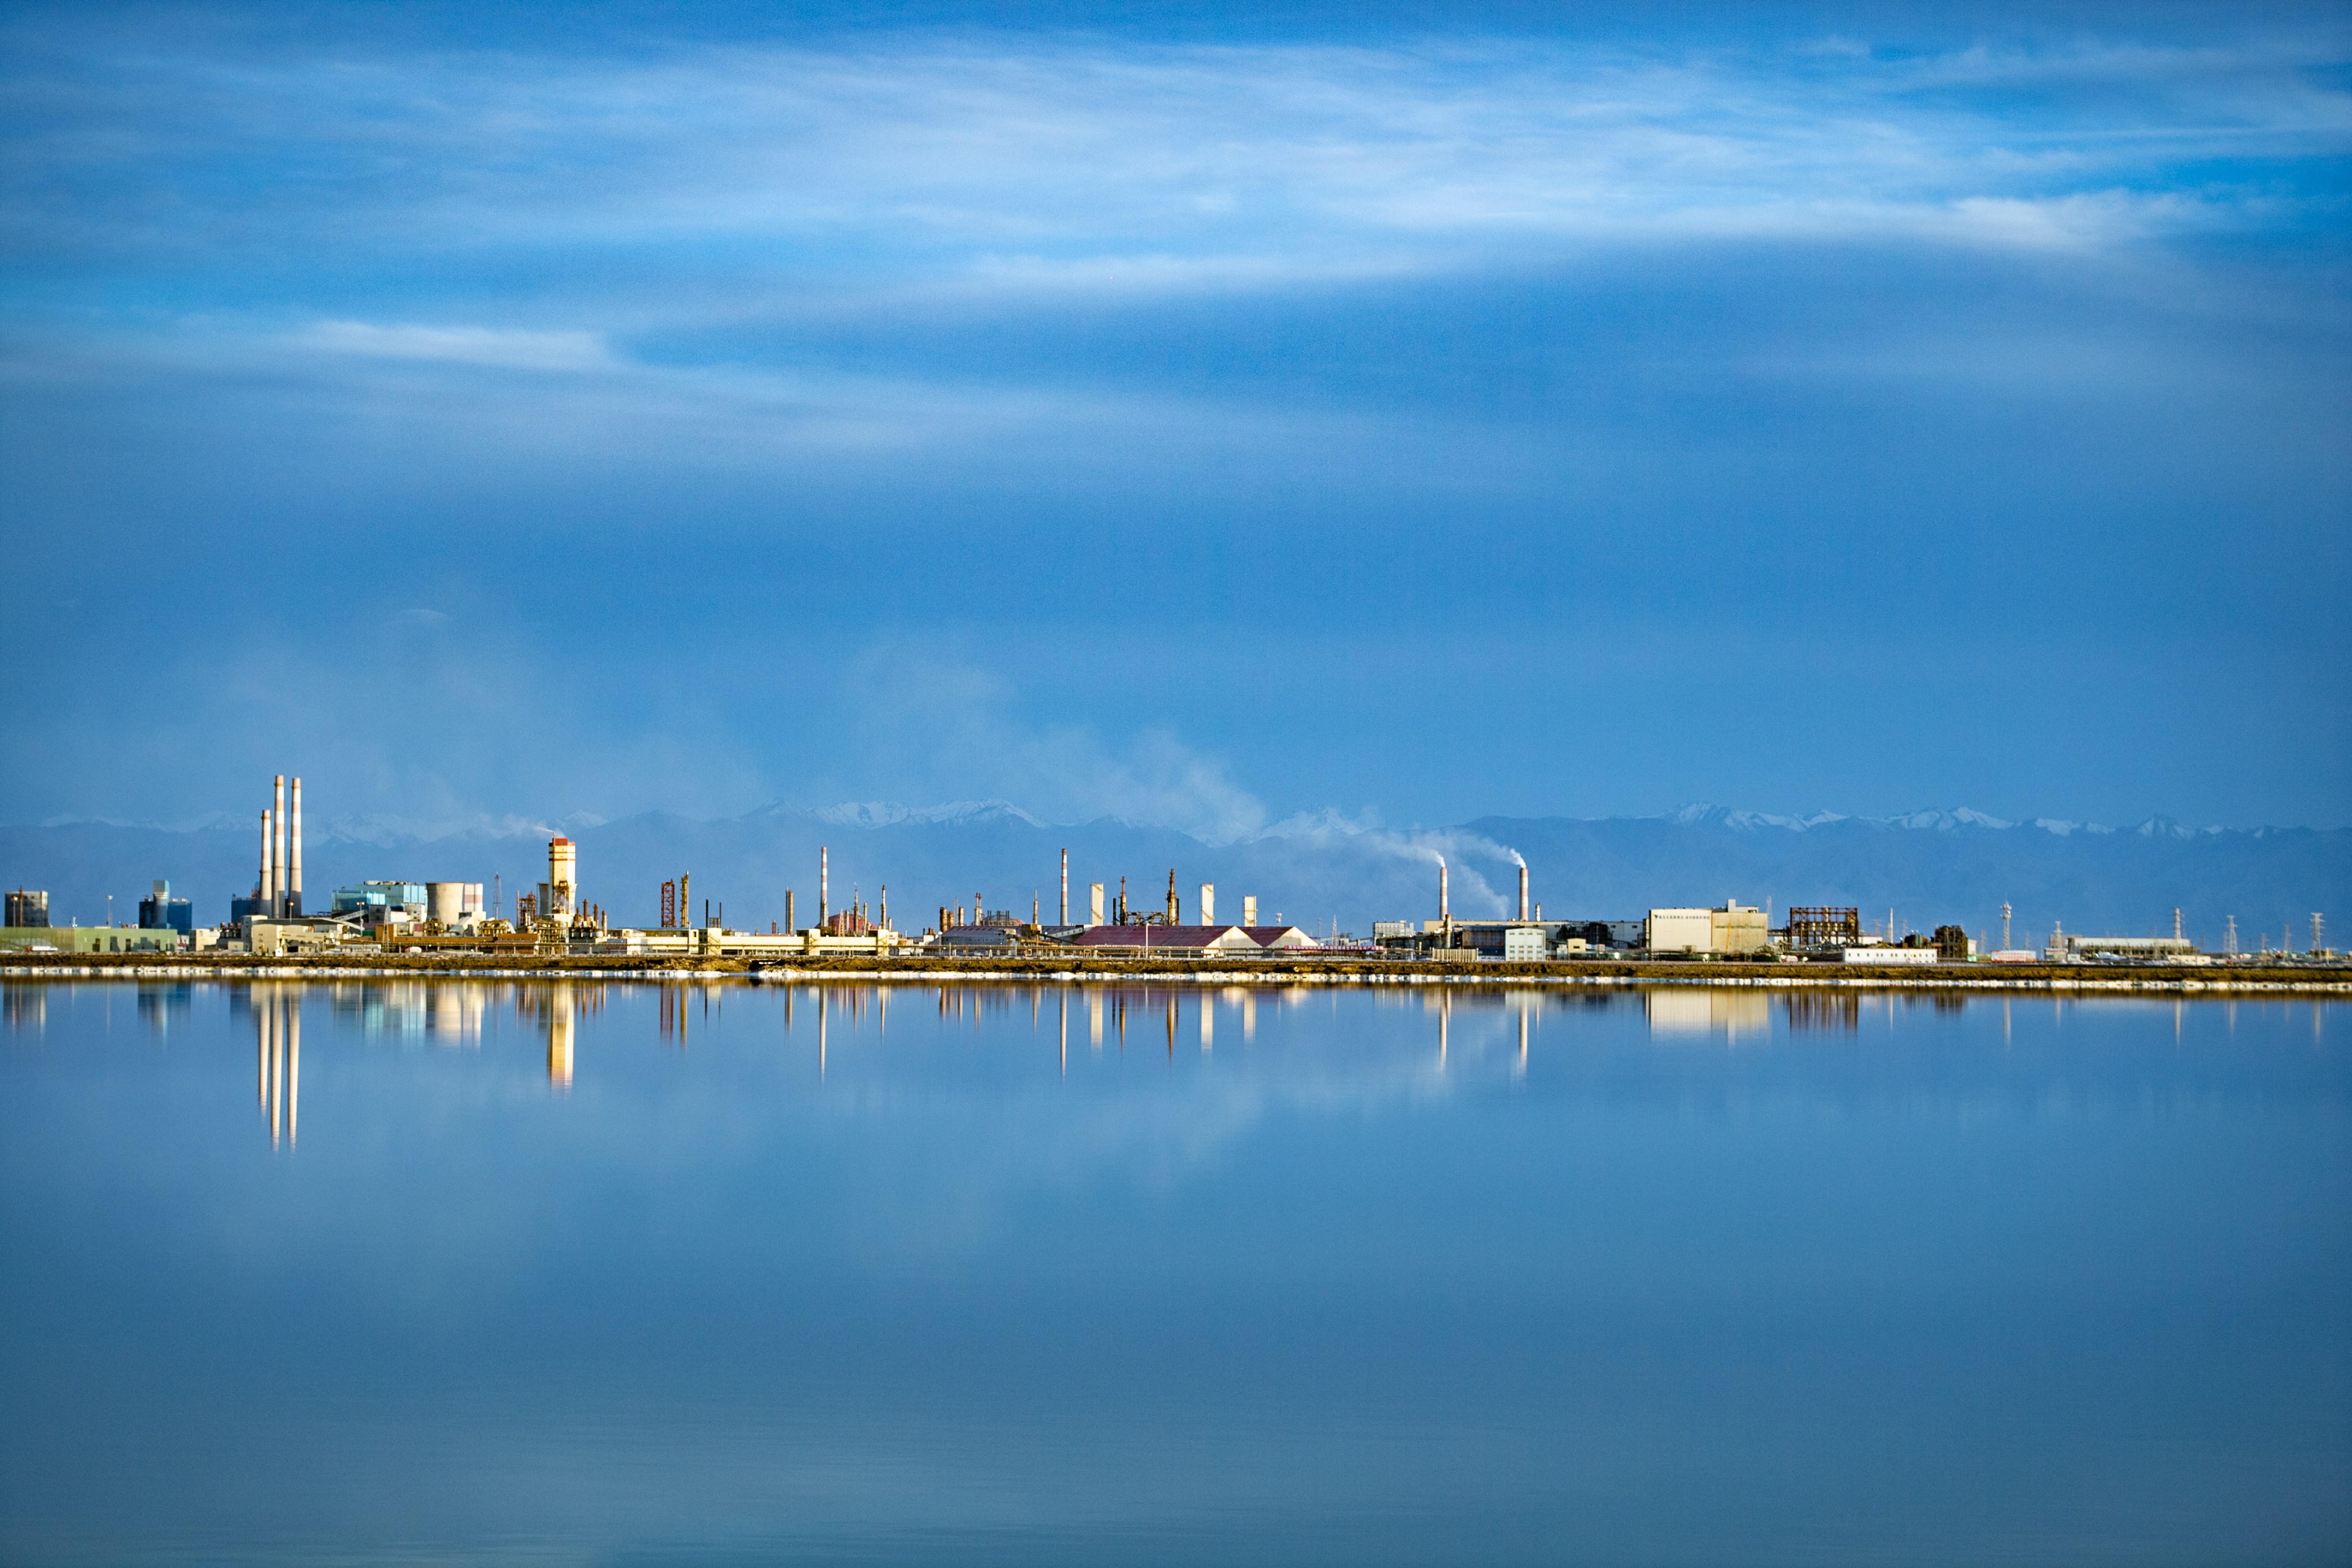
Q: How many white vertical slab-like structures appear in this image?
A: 3